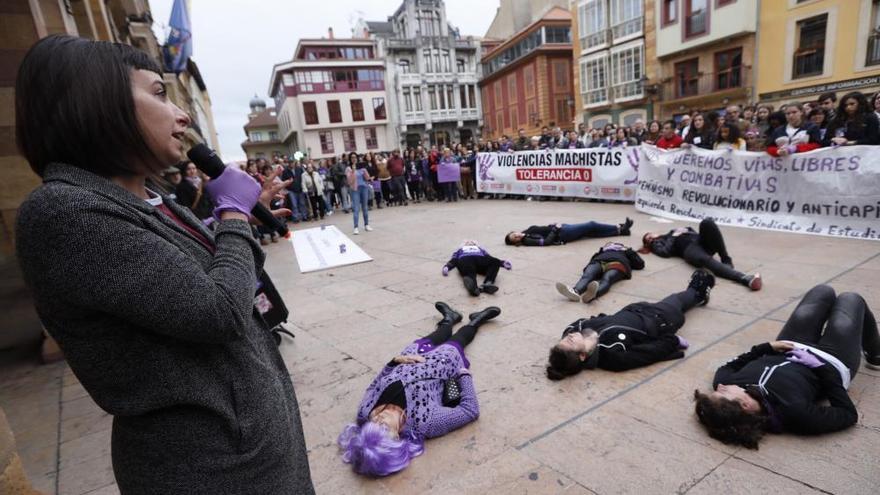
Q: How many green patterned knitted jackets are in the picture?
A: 0